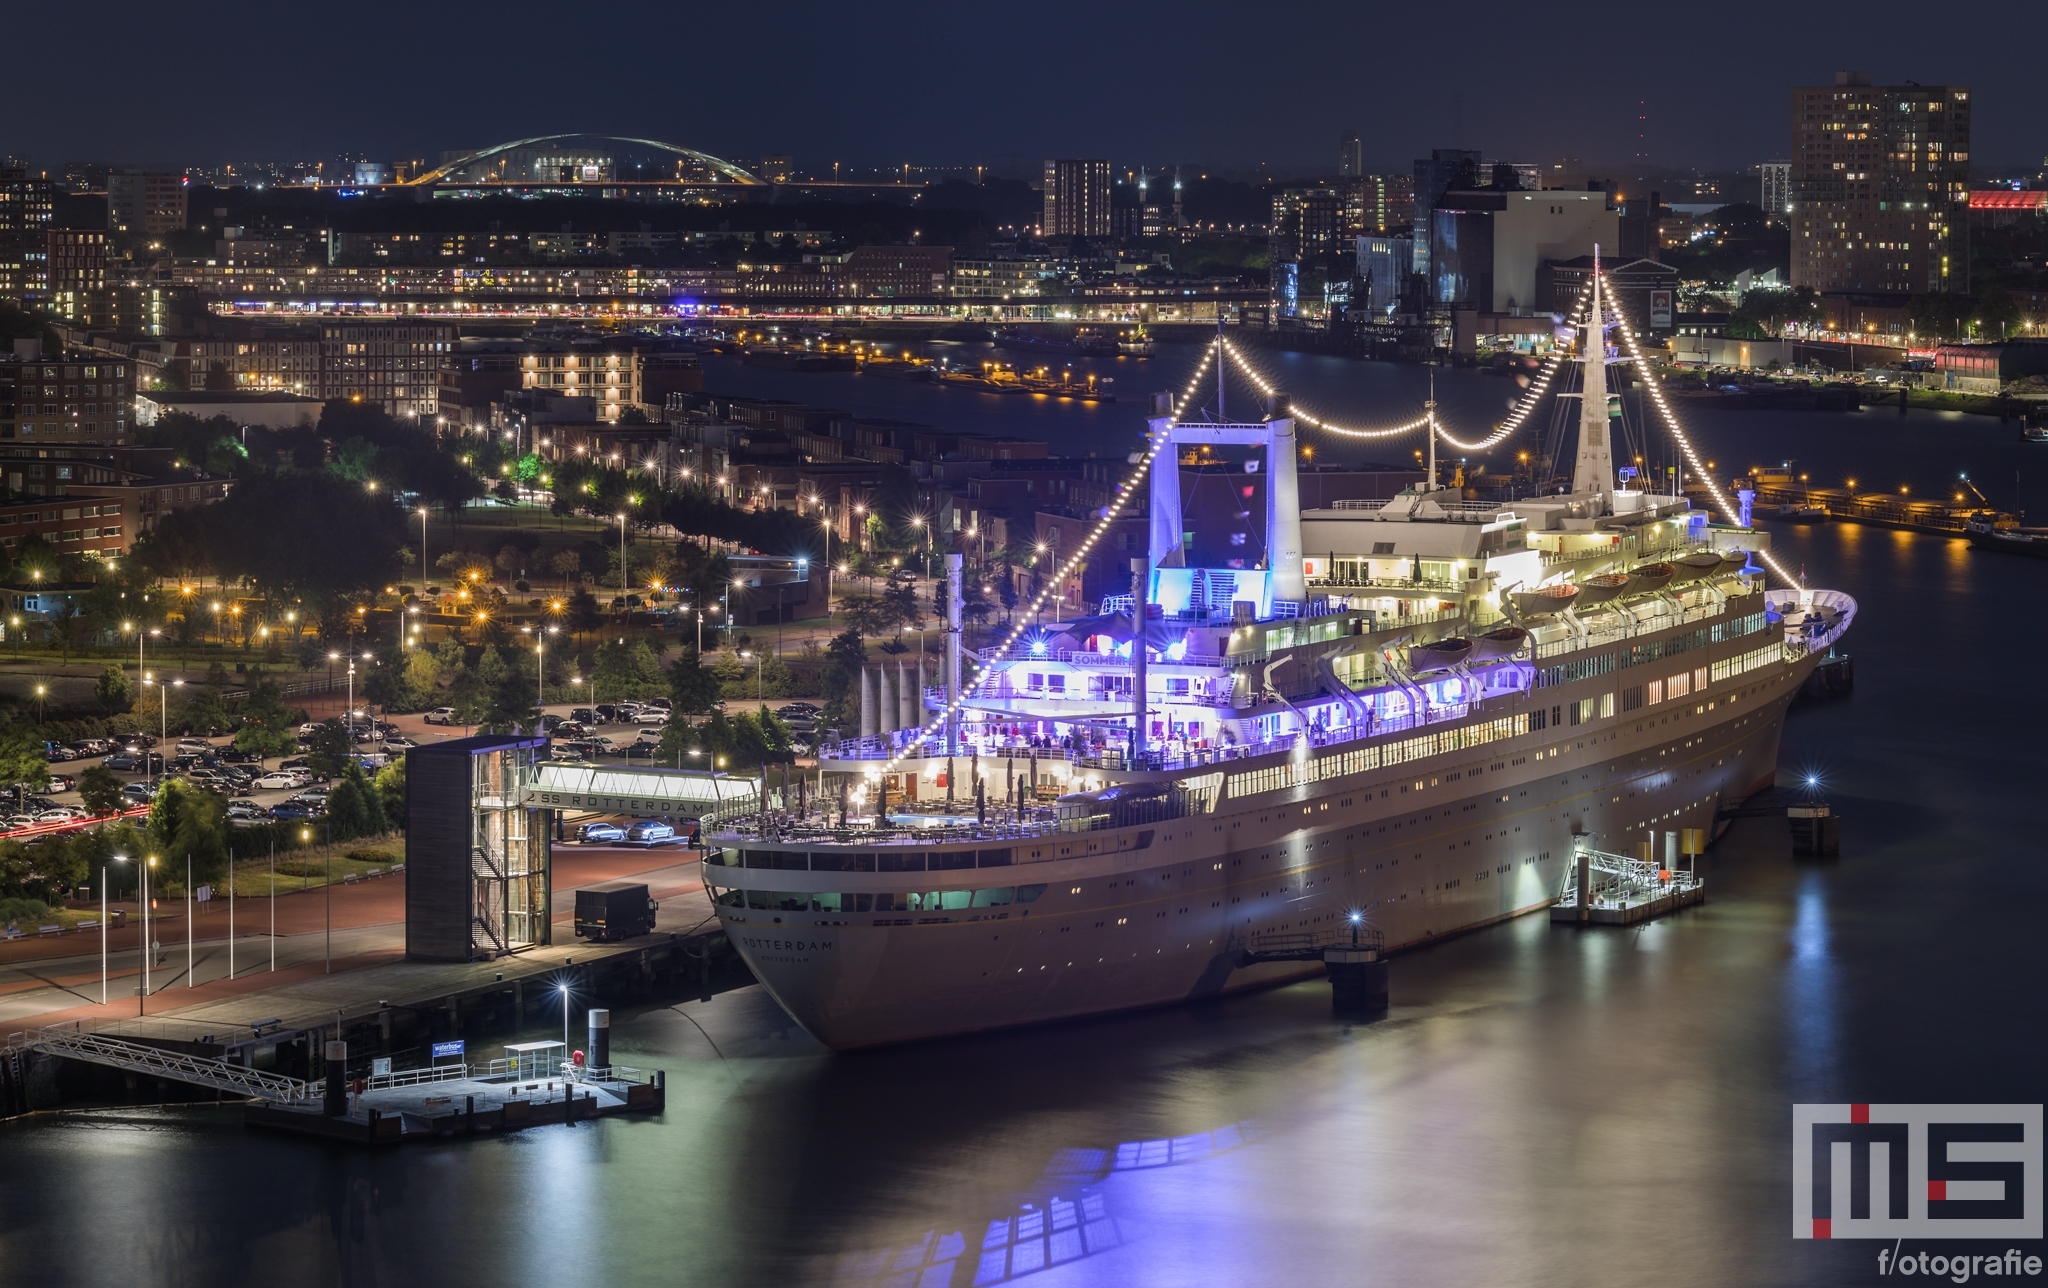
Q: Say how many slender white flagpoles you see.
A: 5